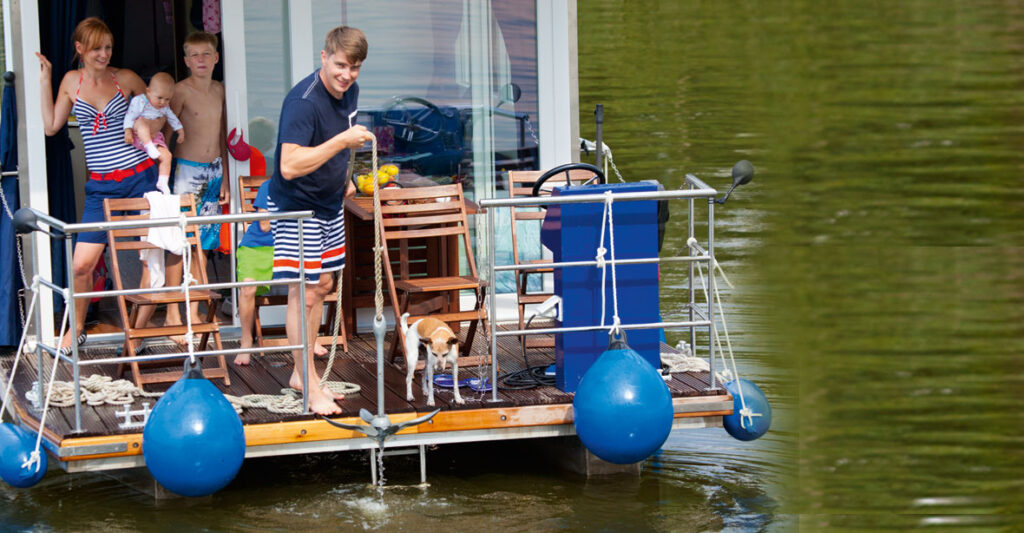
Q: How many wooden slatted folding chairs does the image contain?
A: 4